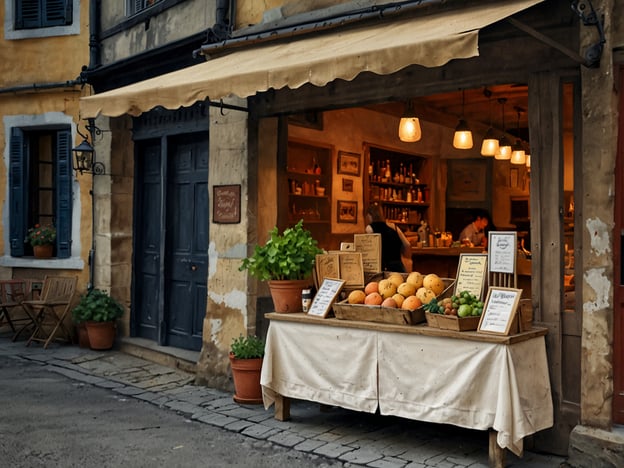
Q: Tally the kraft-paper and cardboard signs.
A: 3